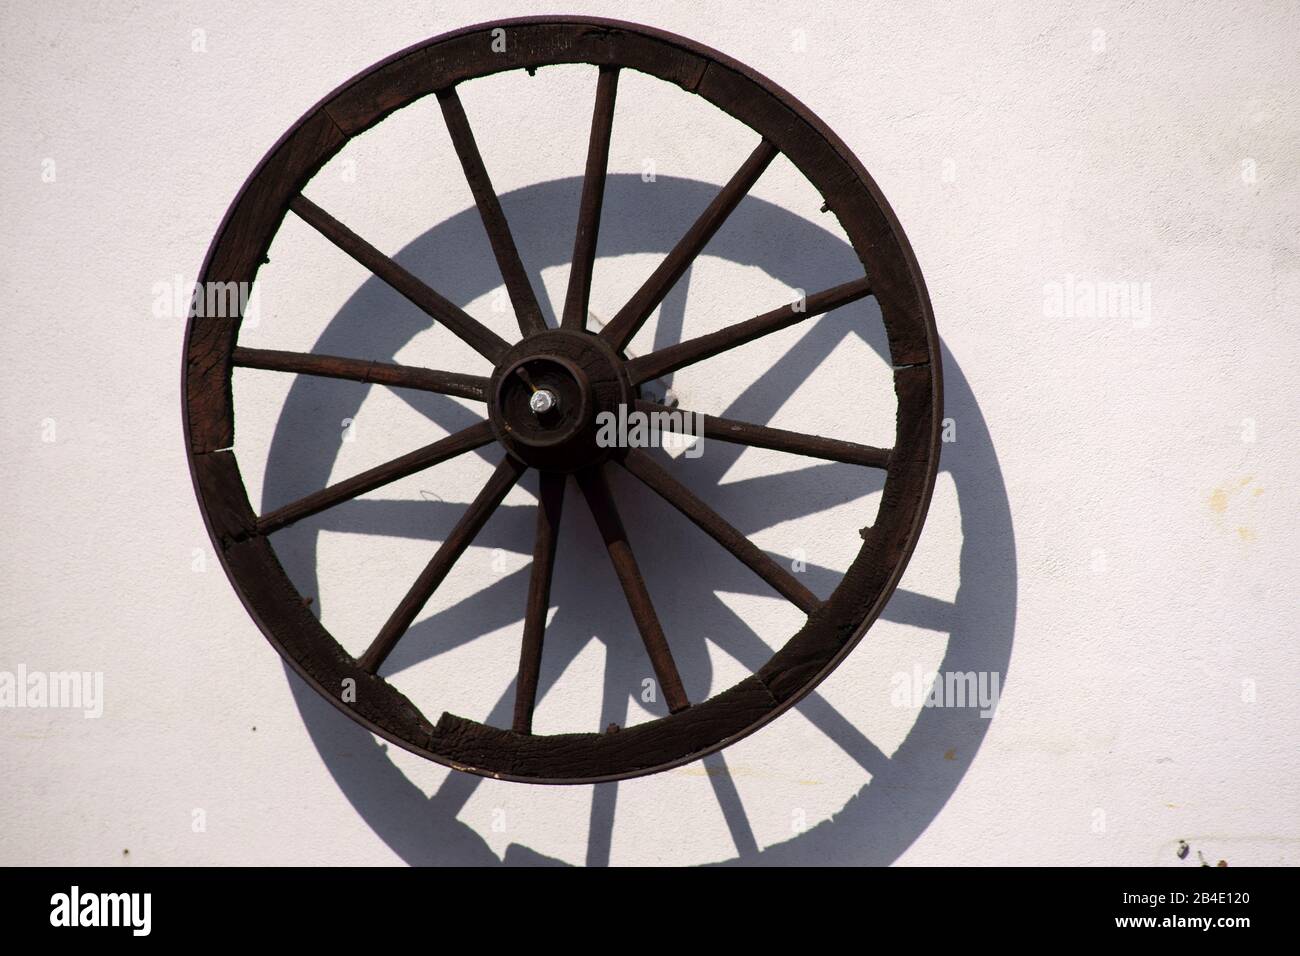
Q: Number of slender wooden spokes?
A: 12